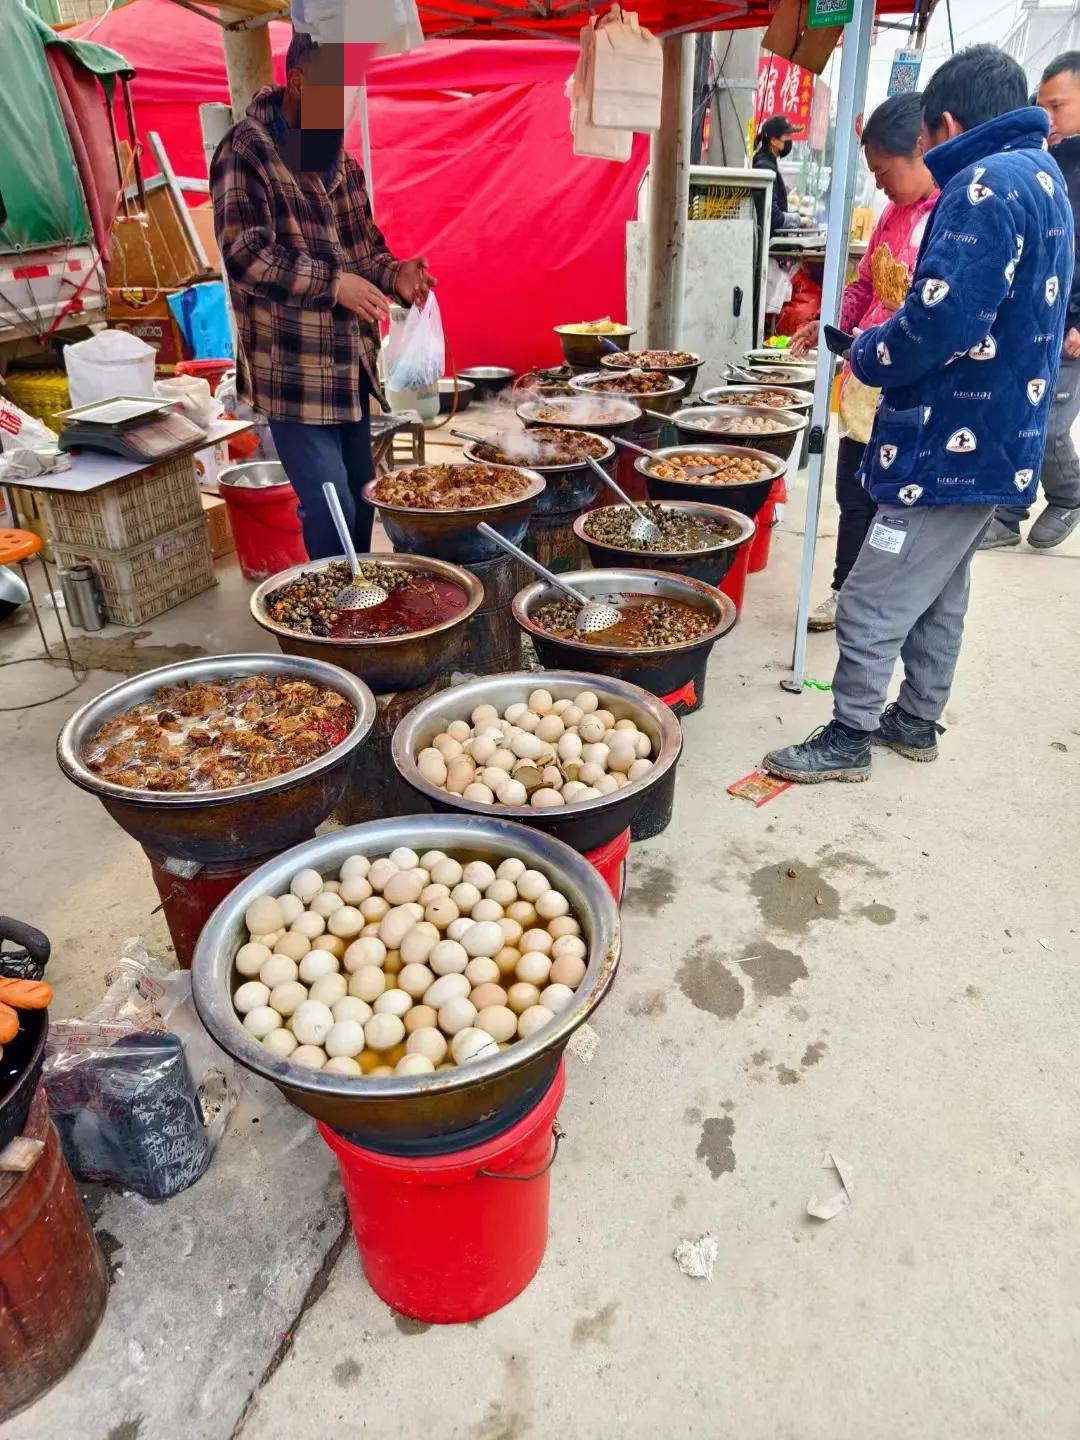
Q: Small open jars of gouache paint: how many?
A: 0